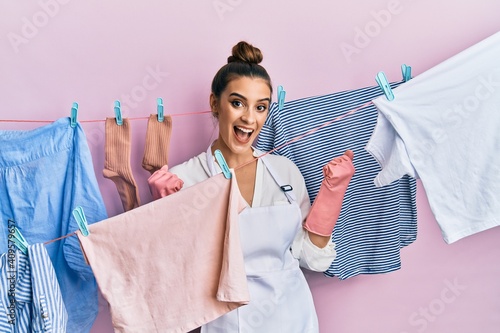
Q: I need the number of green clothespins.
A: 9